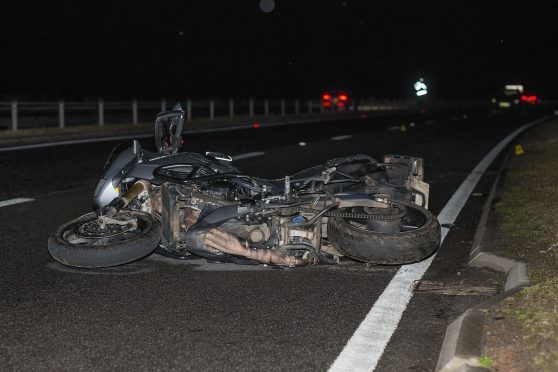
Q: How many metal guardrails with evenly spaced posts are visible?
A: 1